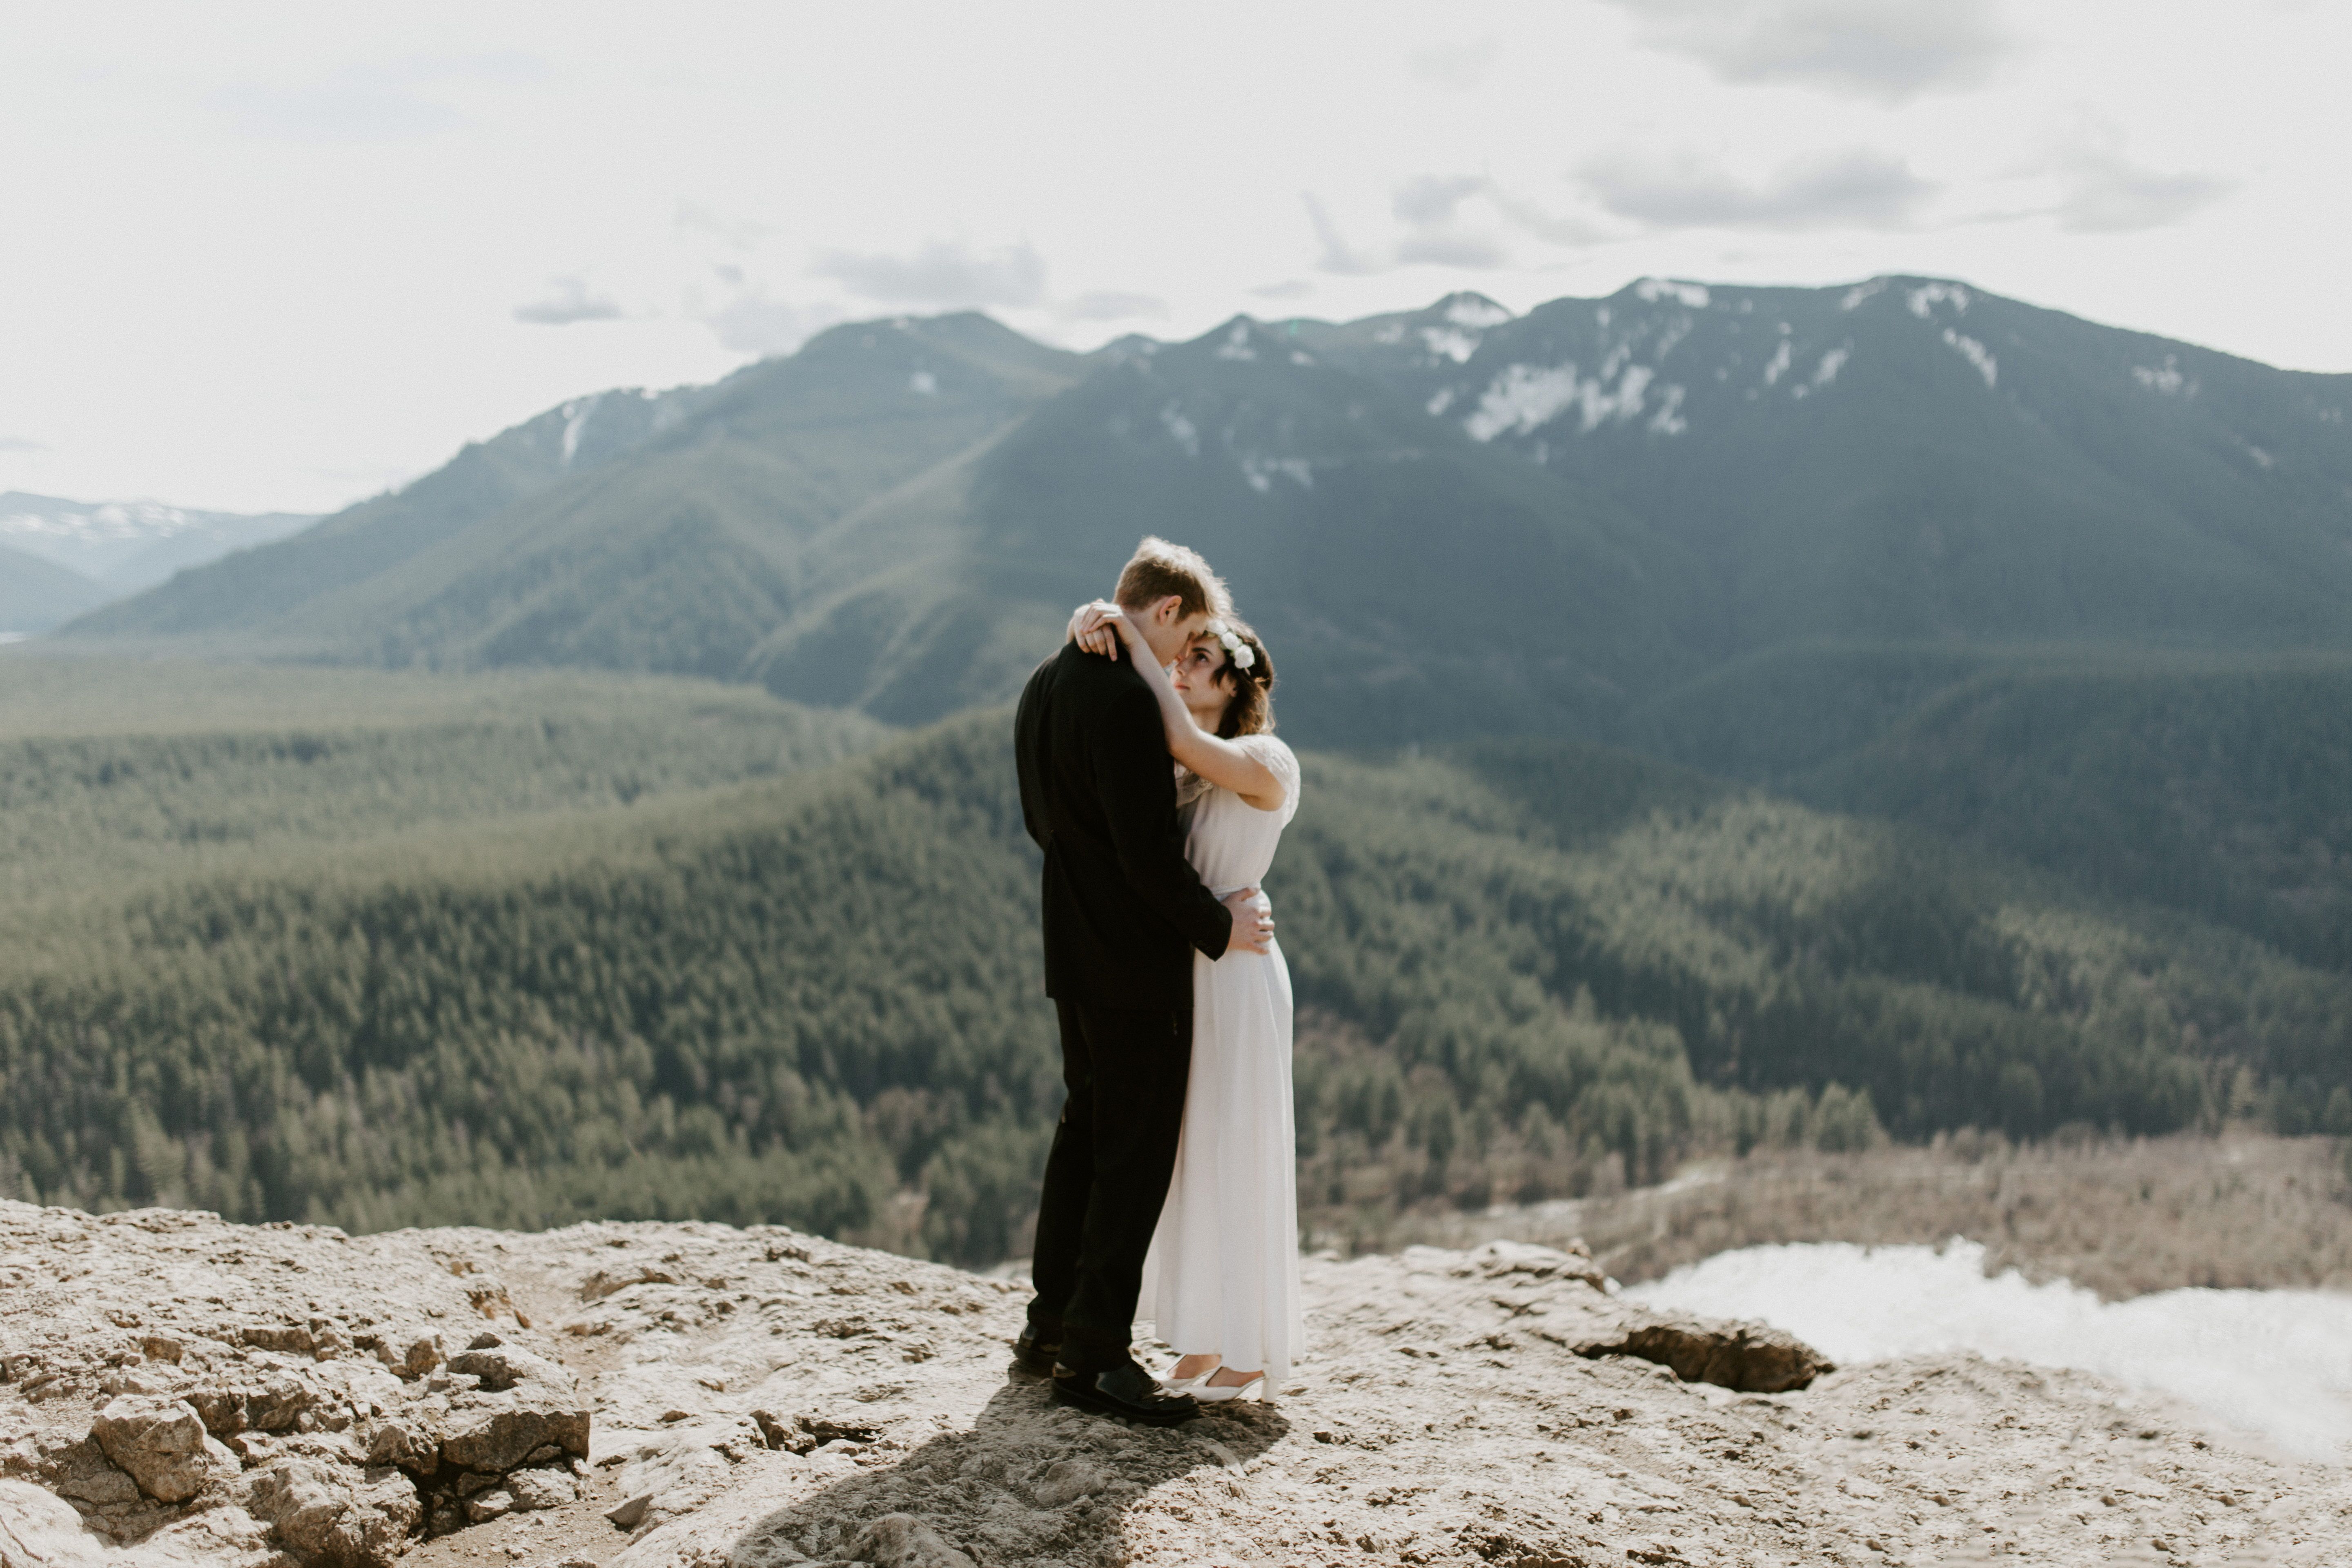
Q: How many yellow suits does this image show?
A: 0